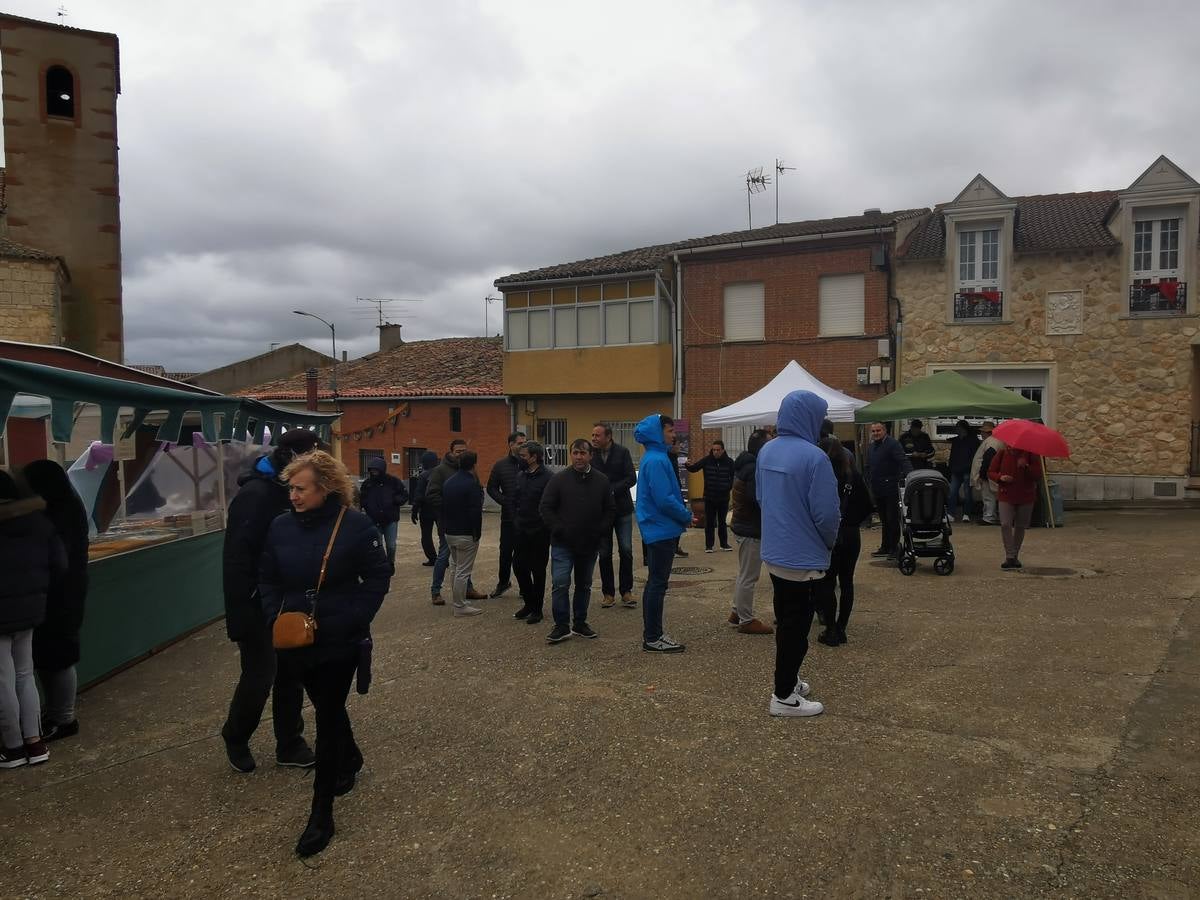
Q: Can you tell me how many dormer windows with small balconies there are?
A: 2